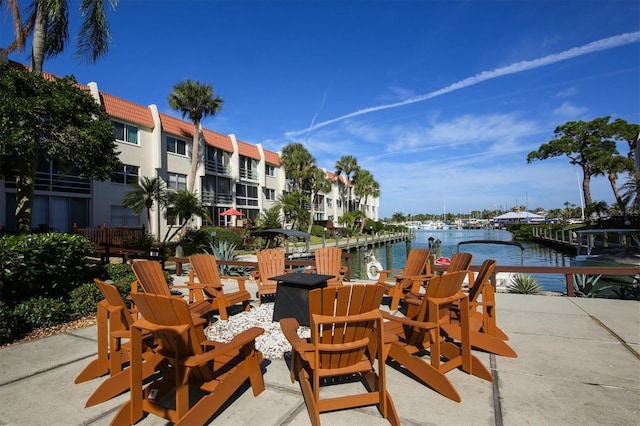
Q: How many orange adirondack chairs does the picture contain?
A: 11